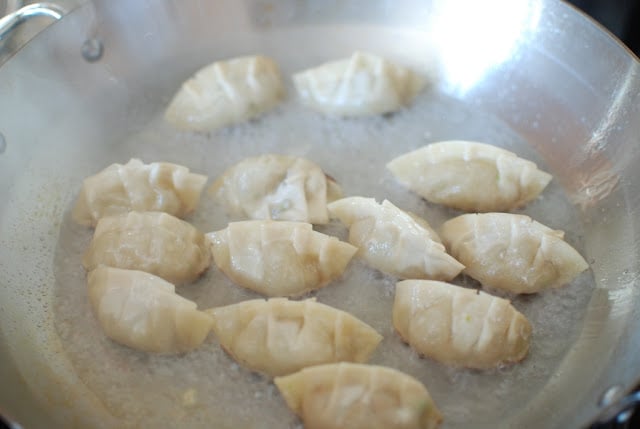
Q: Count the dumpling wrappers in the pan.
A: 13